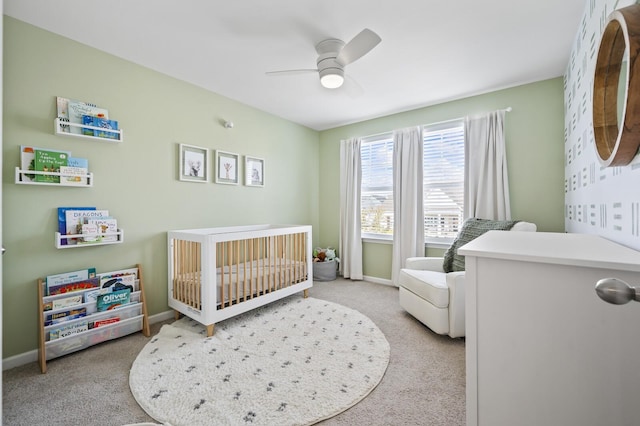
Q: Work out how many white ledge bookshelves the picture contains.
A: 3